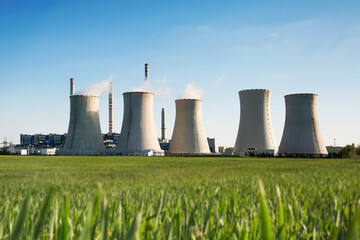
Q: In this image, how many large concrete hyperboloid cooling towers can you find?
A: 5